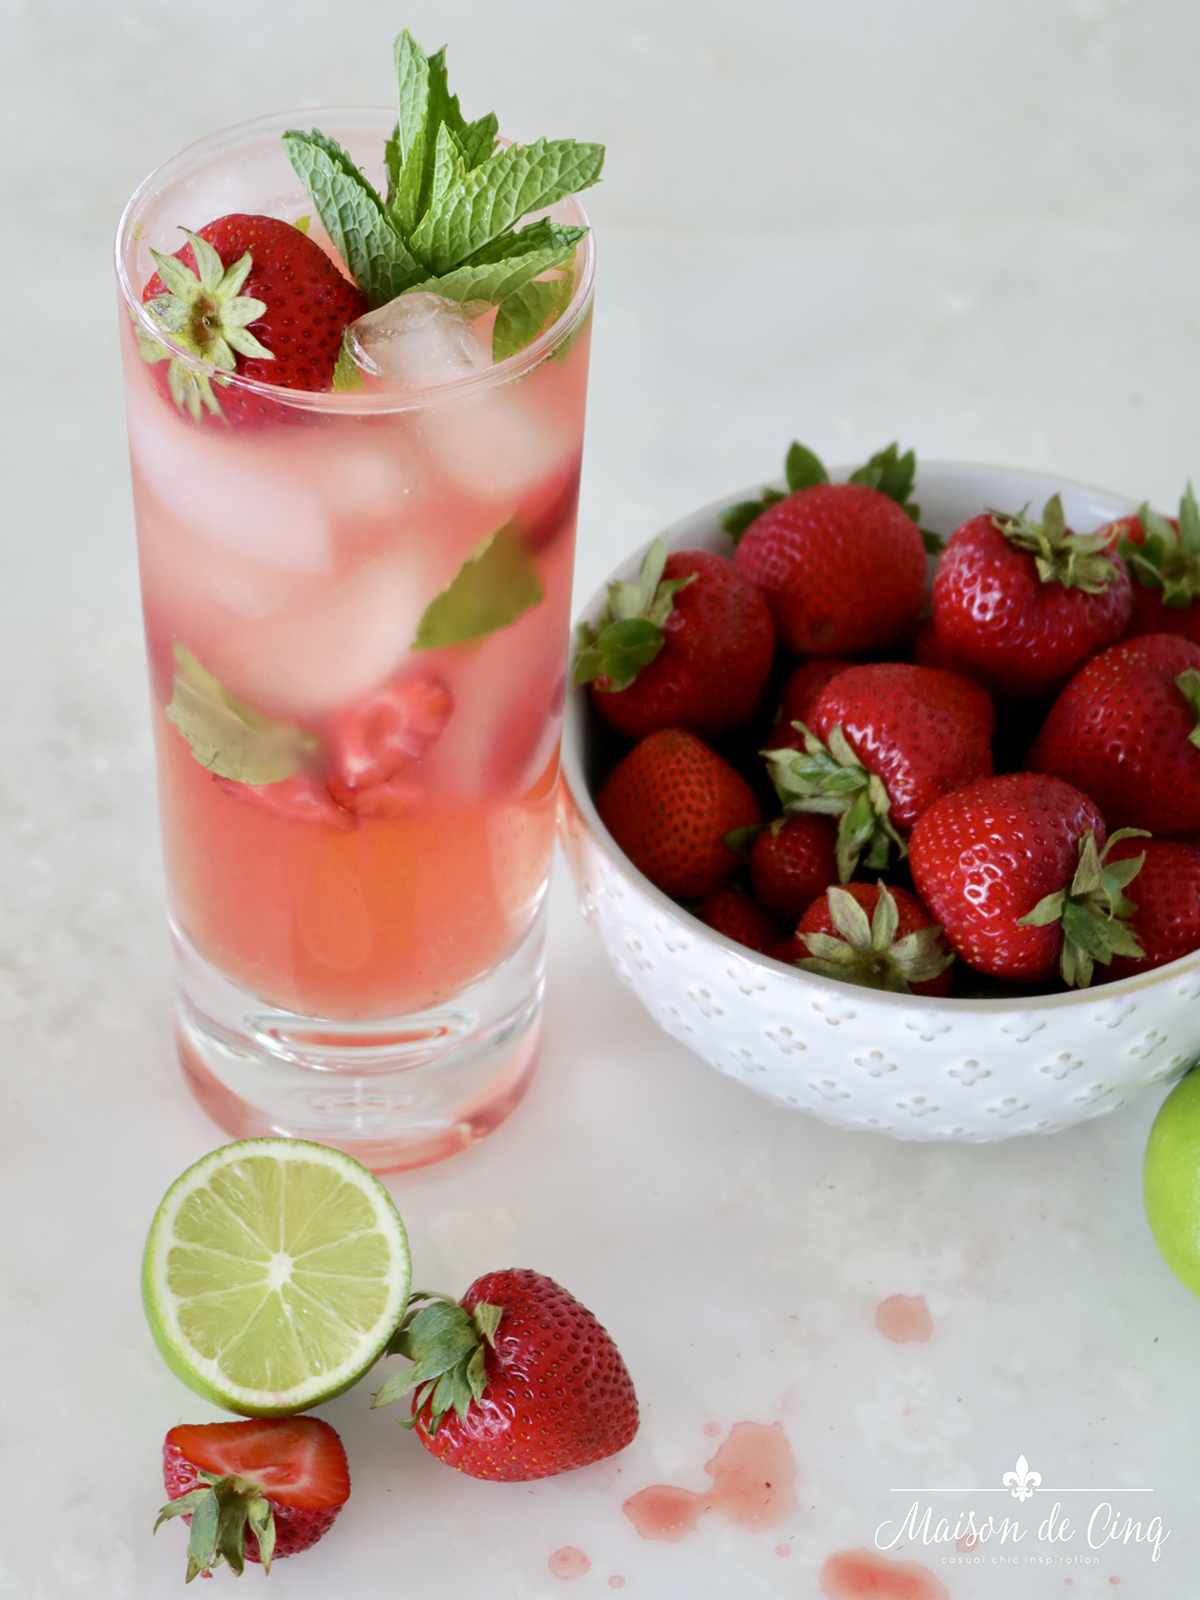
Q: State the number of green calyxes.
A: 11